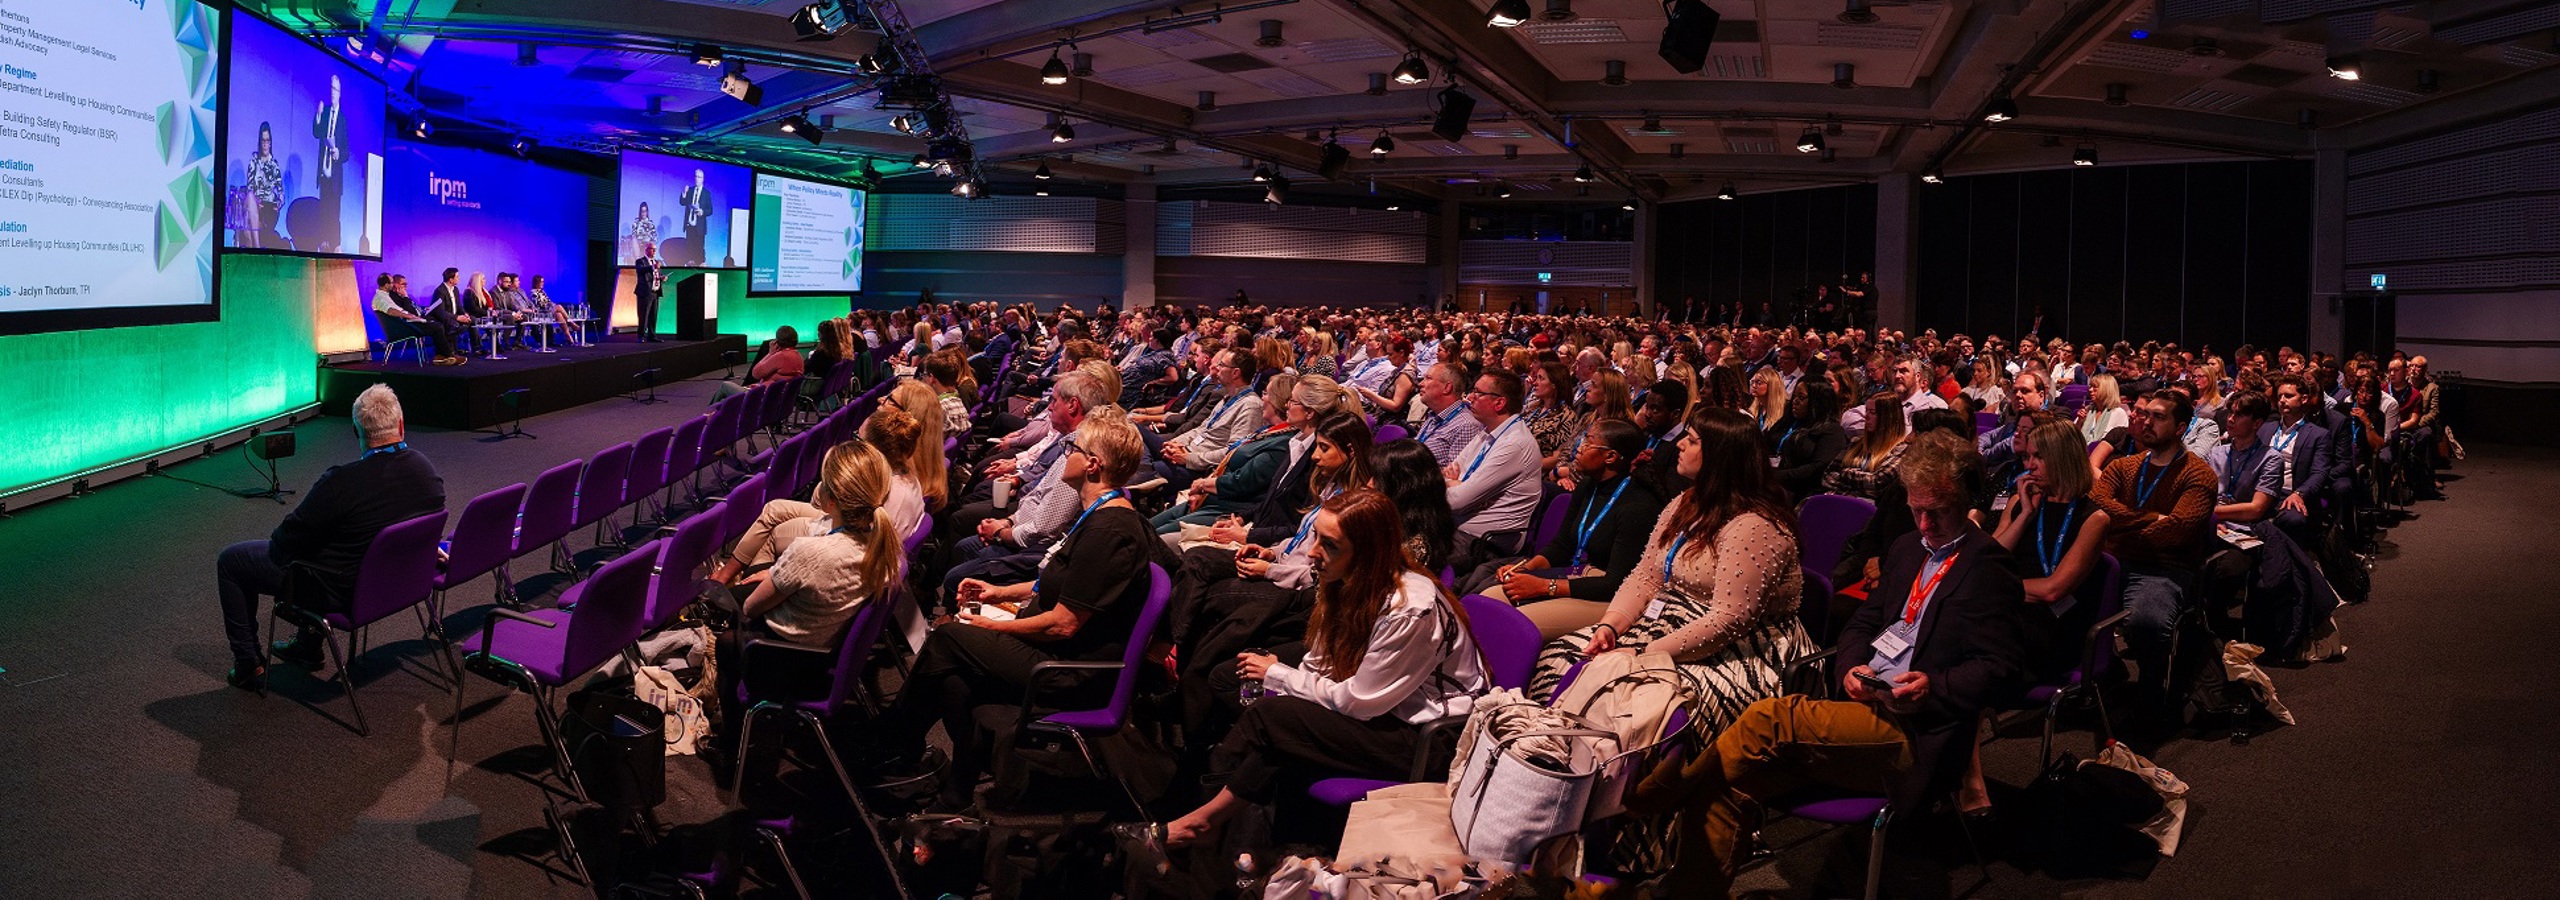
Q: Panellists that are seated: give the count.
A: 7